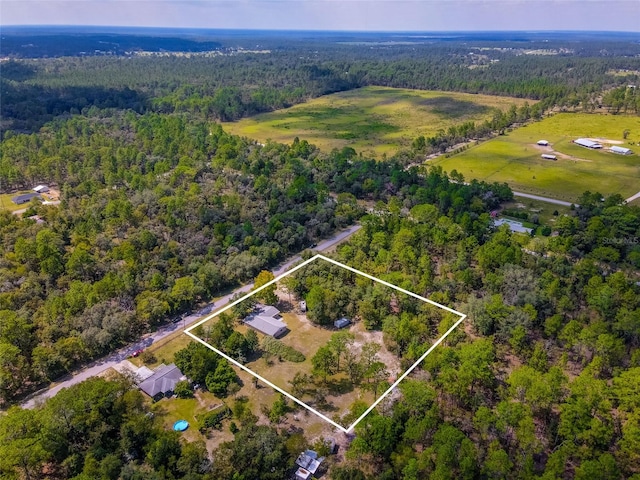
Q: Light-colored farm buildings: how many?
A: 4